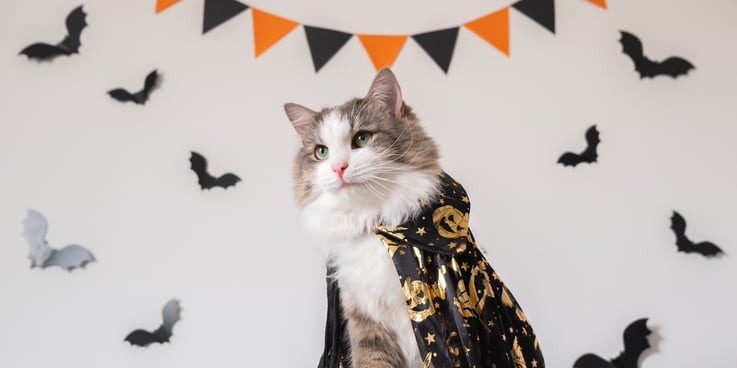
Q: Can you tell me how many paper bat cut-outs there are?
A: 9